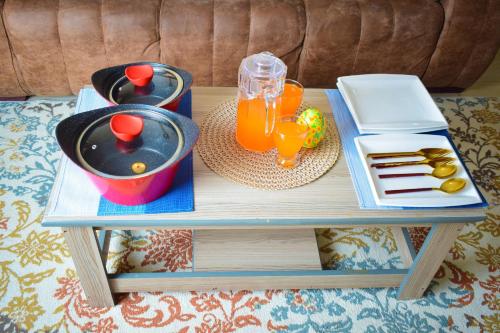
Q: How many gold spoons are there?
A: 2